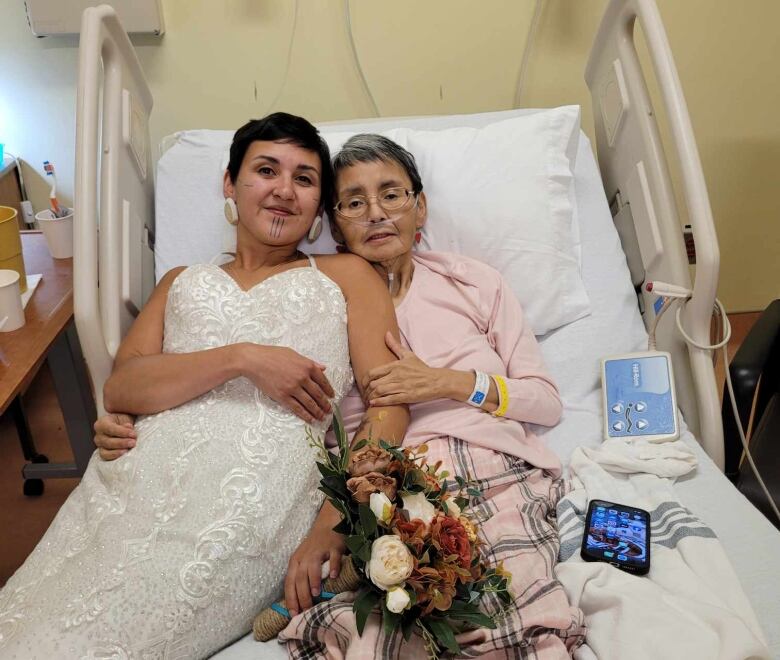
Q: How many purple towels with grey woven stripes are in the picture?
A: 0